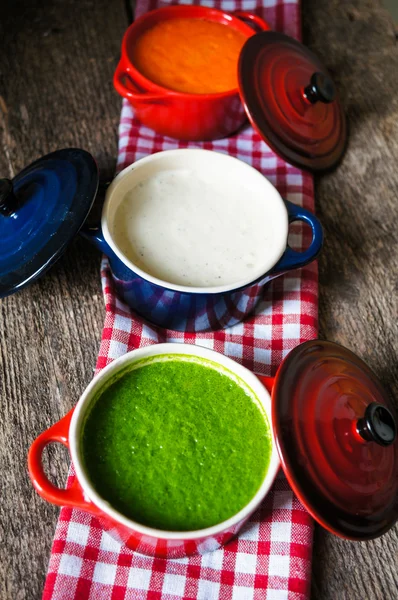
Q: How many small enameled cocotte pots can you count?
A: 3